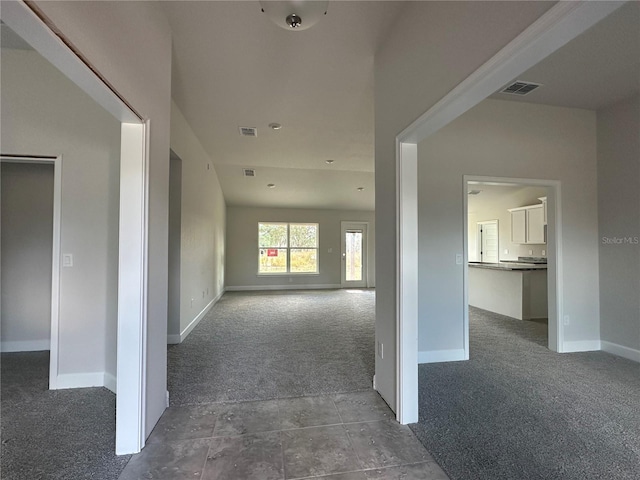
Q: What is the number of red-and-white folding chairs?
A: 0